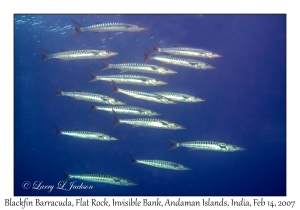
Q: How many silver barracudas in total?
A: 15